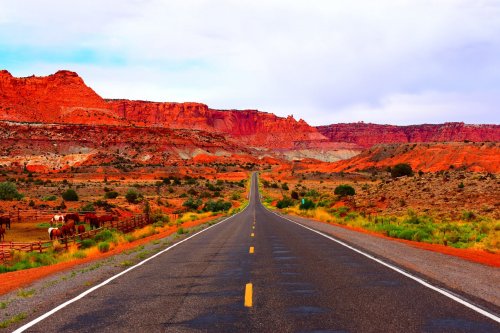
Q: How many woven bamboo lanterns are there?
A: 0